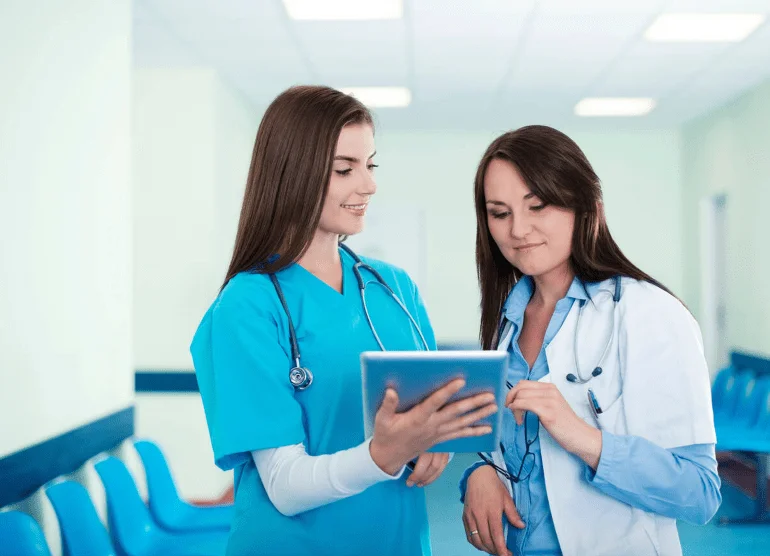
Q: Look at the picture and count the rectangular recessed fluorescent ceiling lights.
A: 4